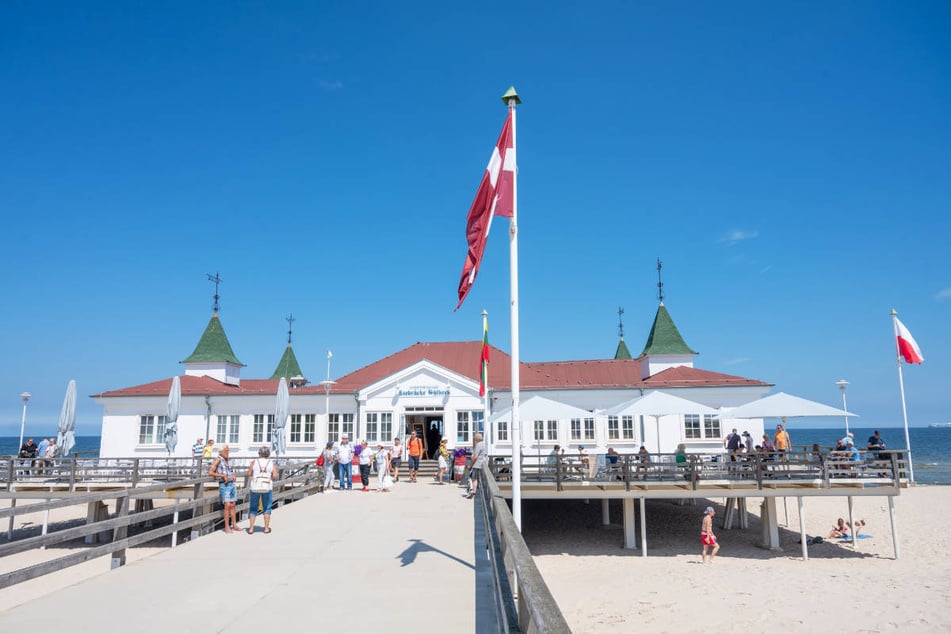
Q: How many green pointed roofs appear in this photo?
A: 4